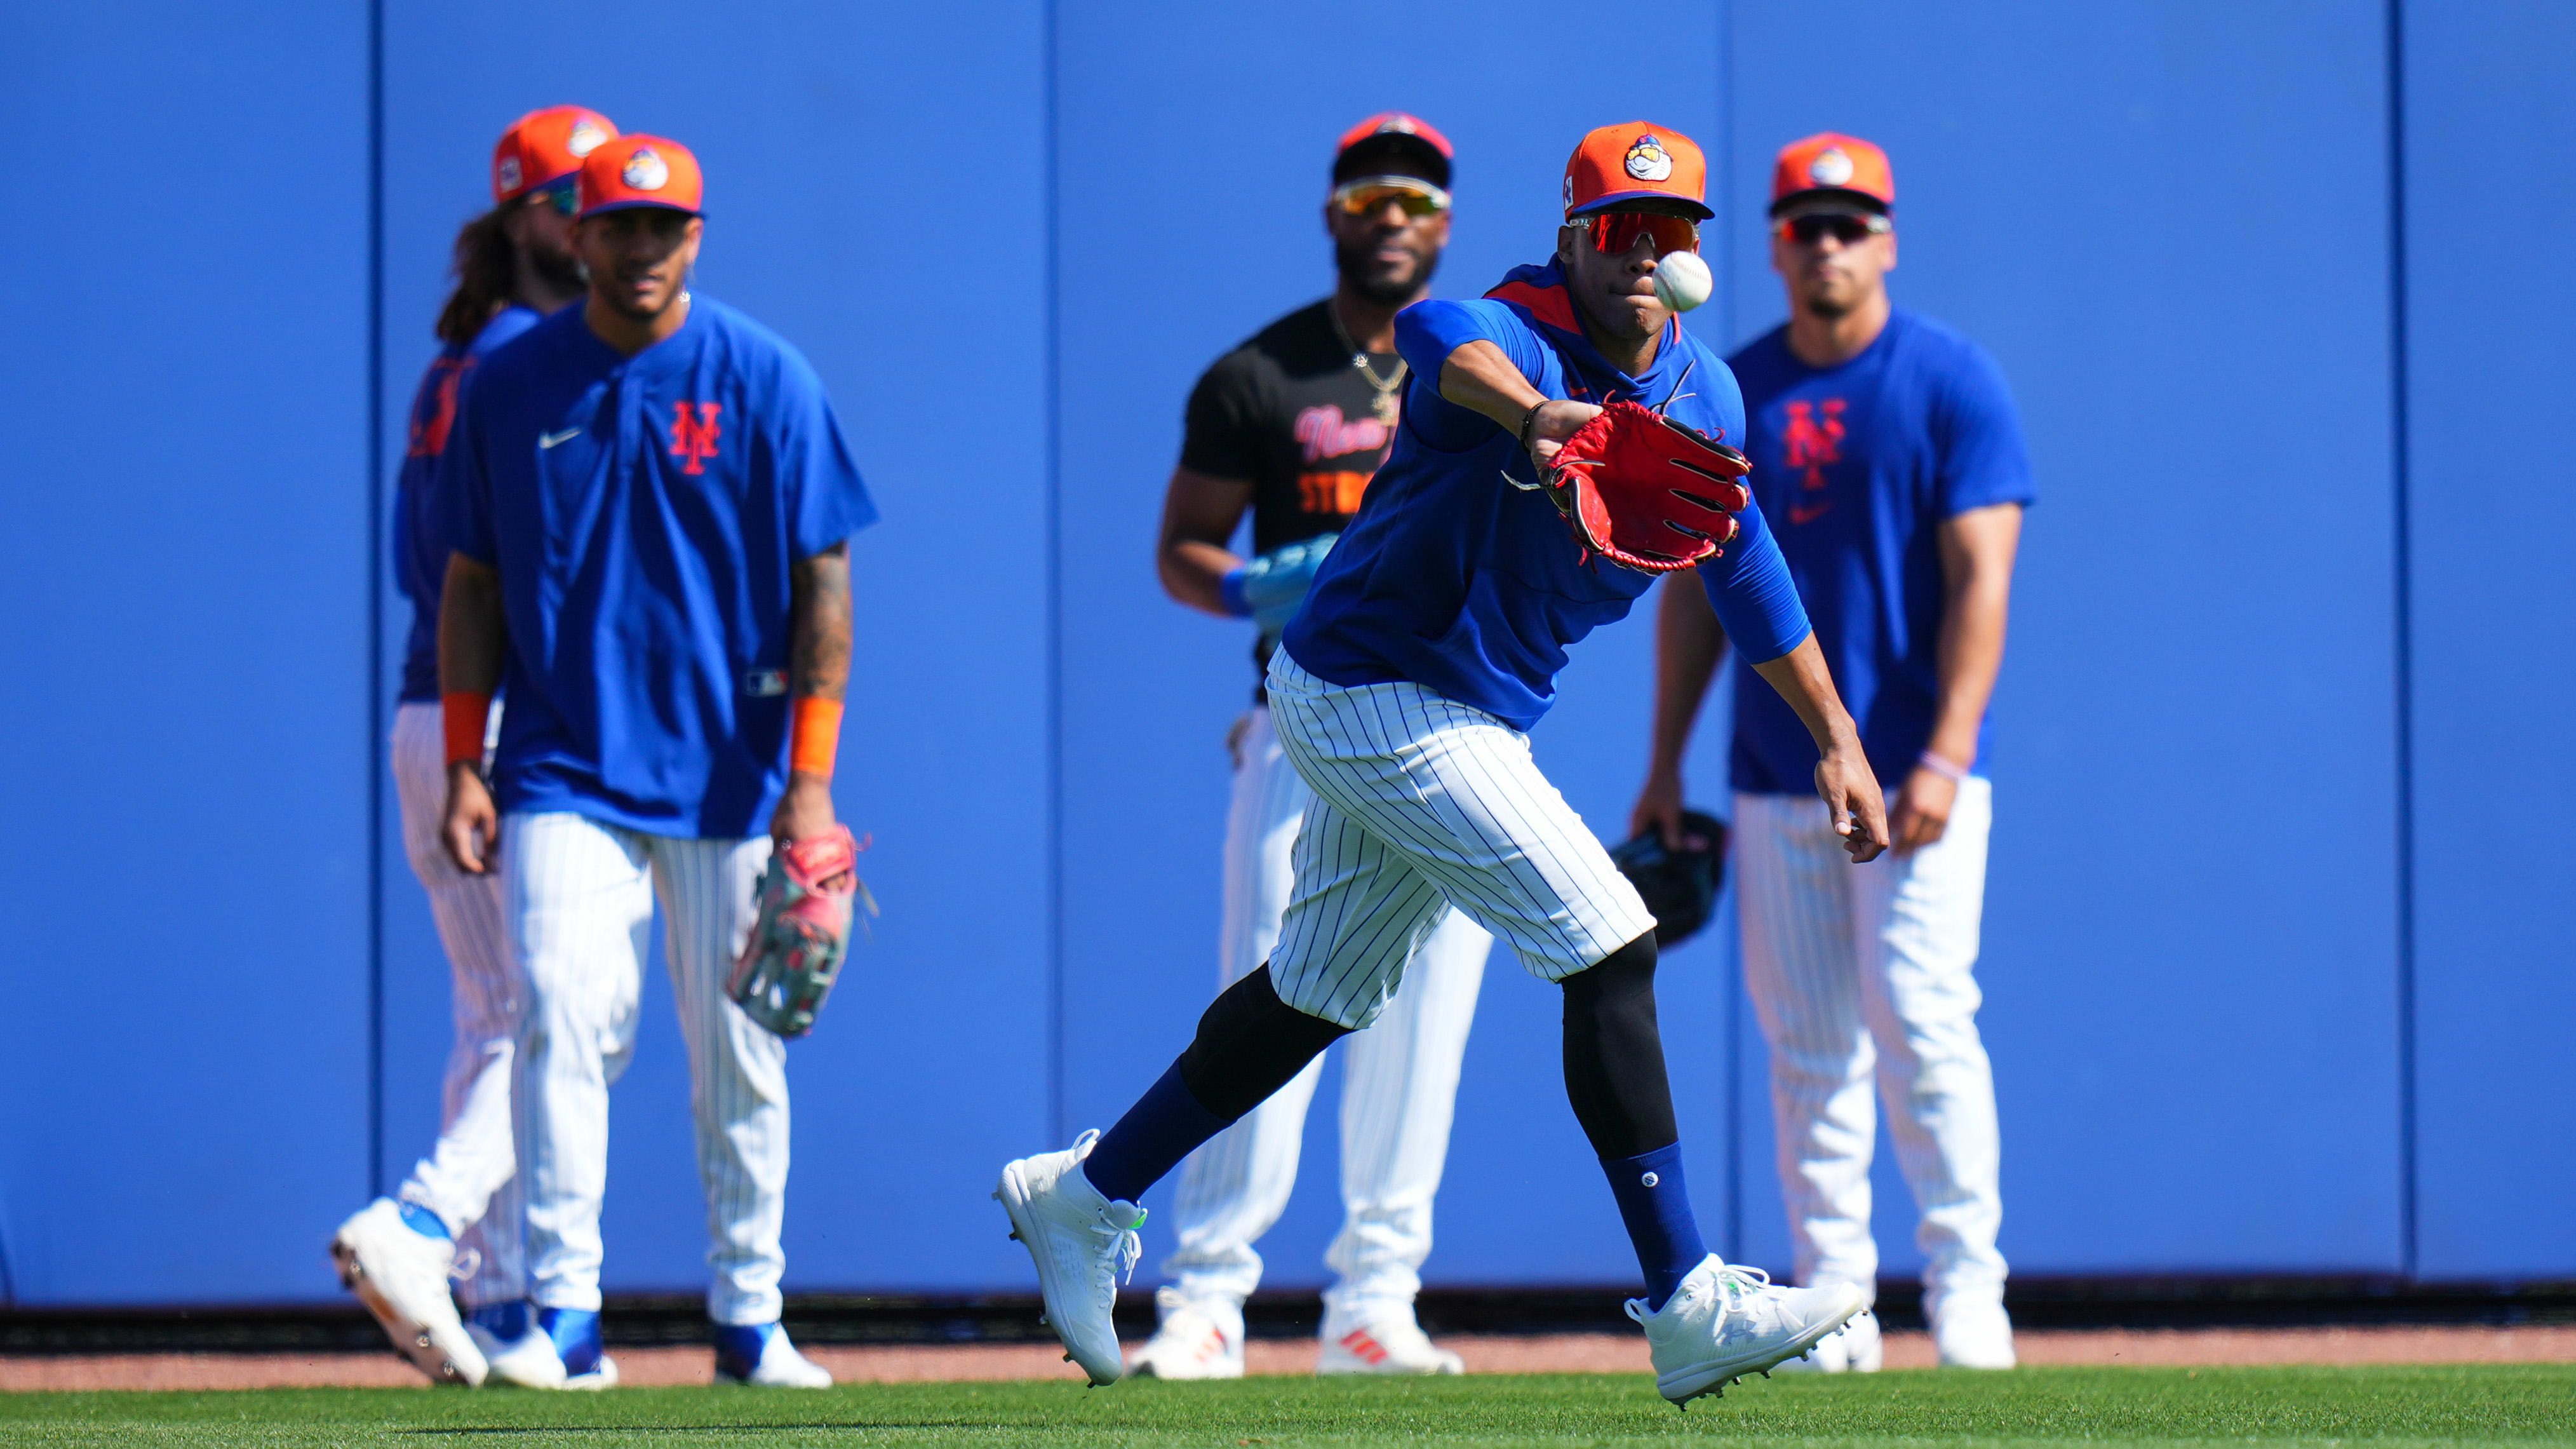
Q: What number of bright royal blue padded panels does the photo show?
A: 5